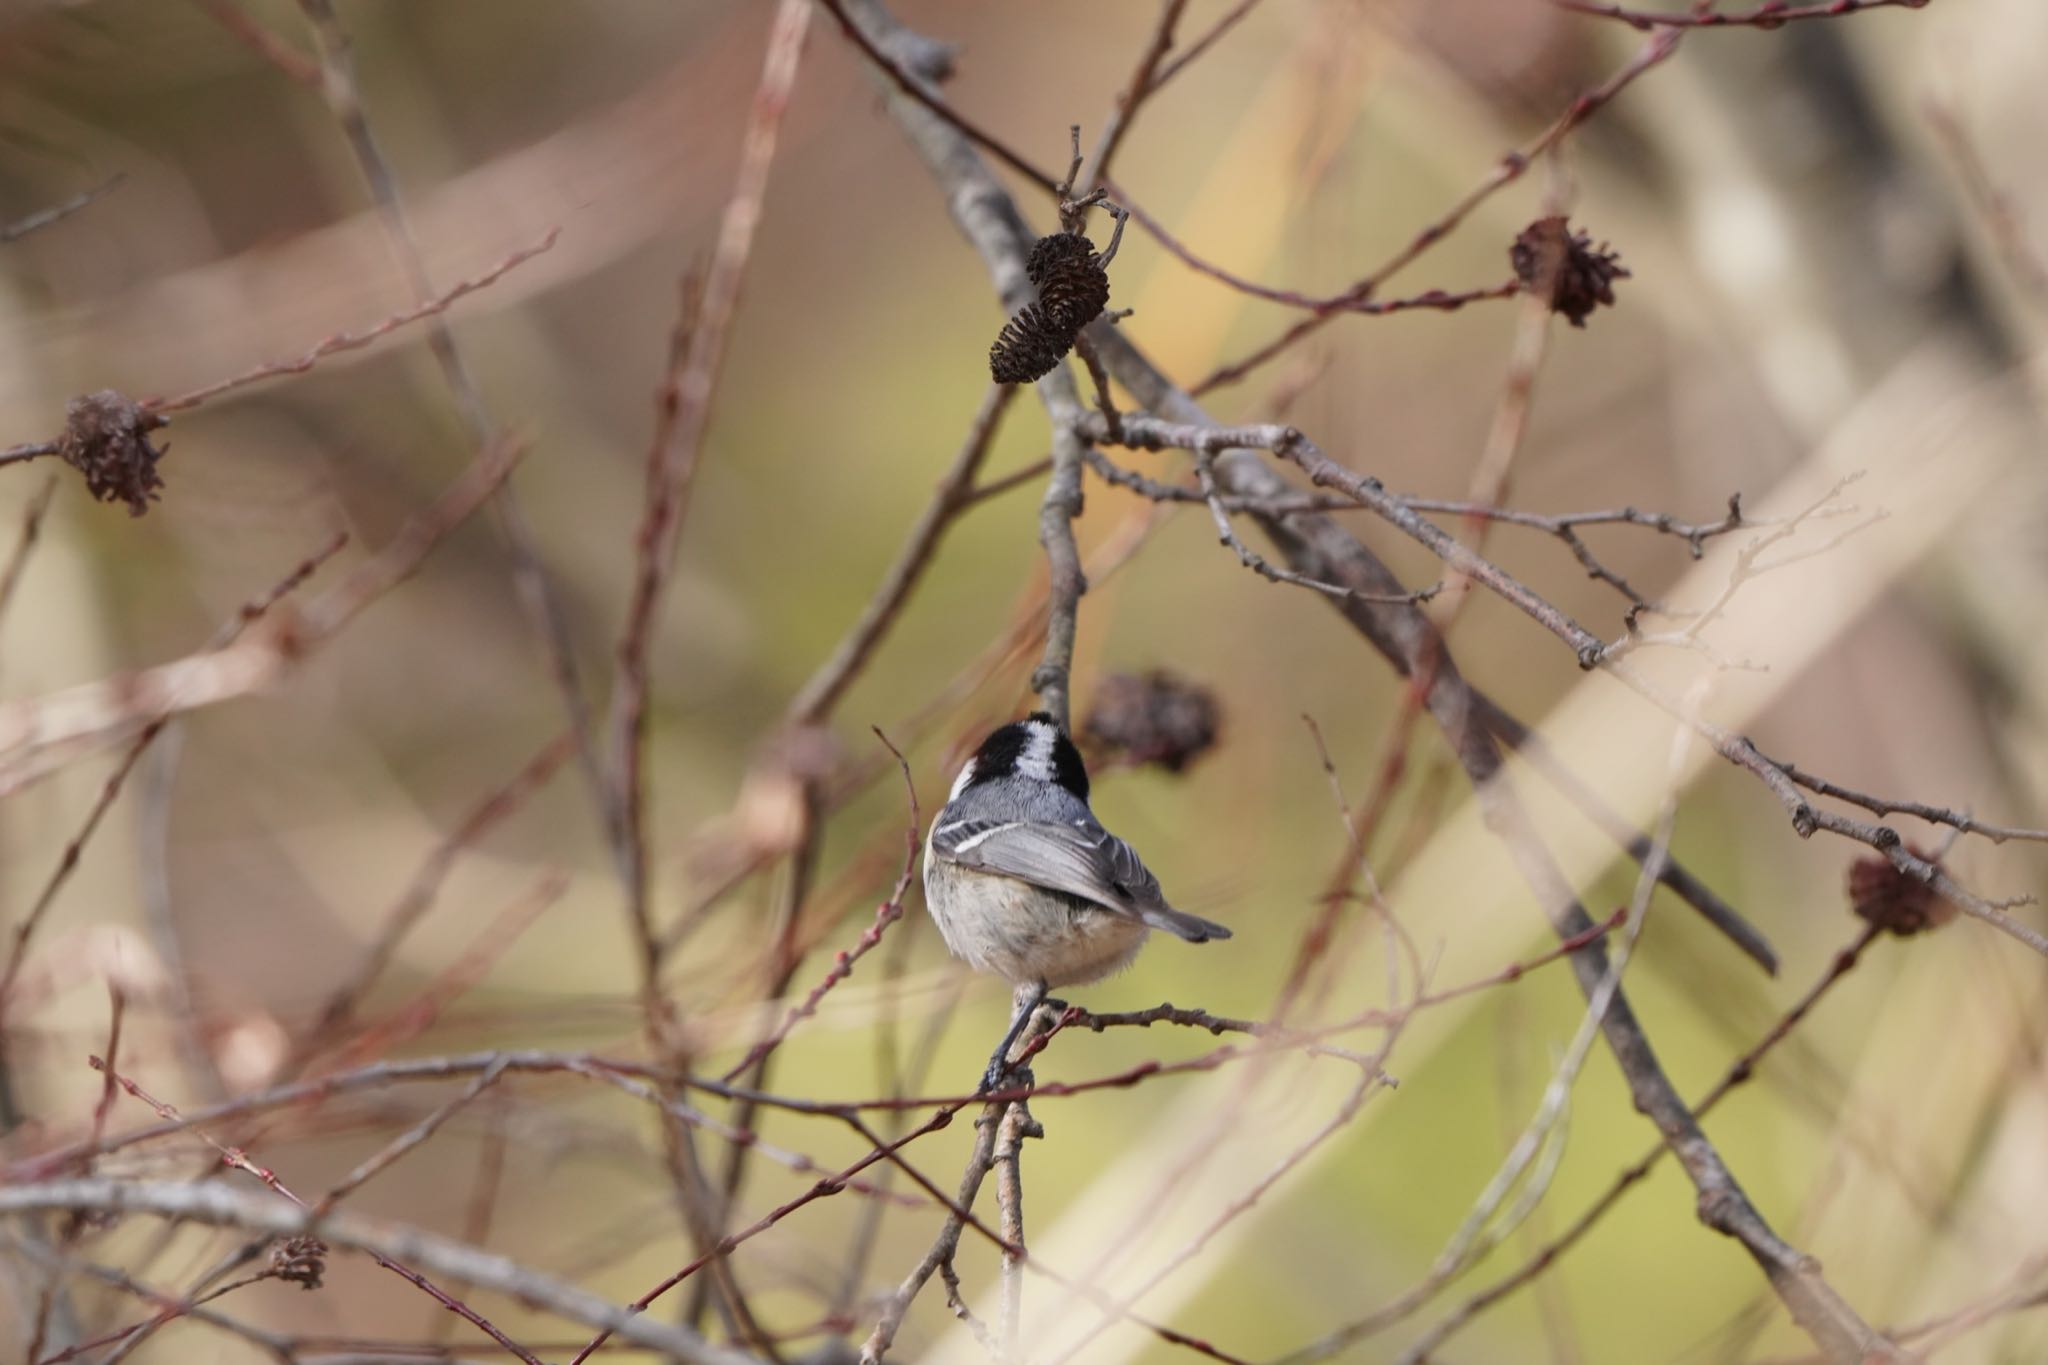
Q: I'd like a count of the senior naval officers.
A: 0